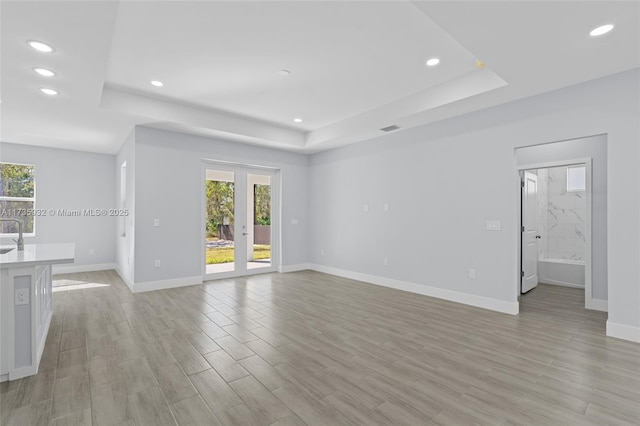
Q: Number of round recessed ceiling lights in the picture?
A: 7